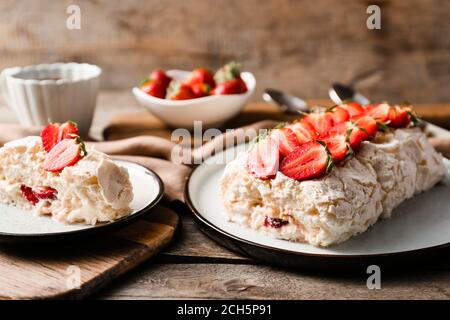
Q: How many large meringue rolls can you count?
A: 1